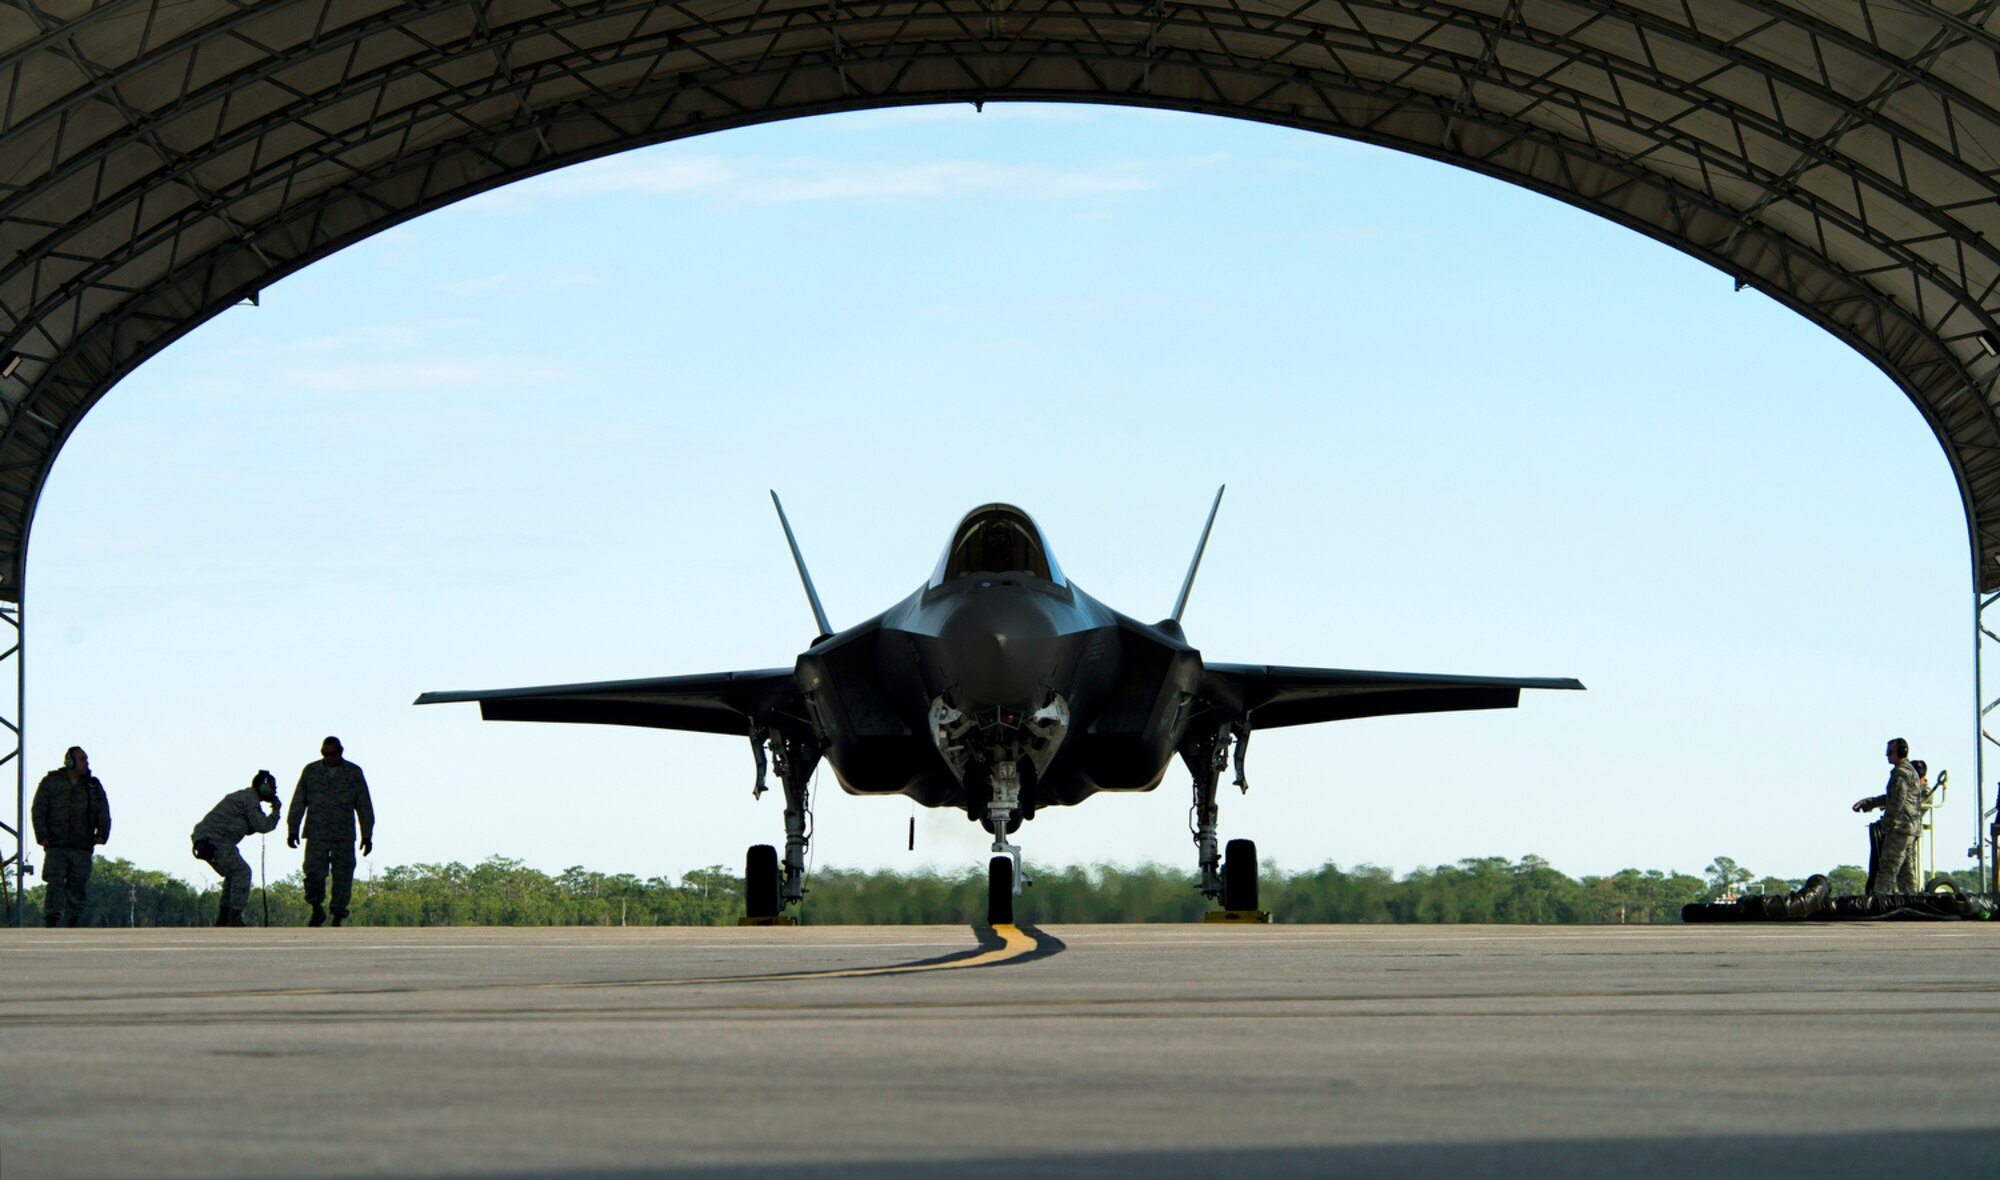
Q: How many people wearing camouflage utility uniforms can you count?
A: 5